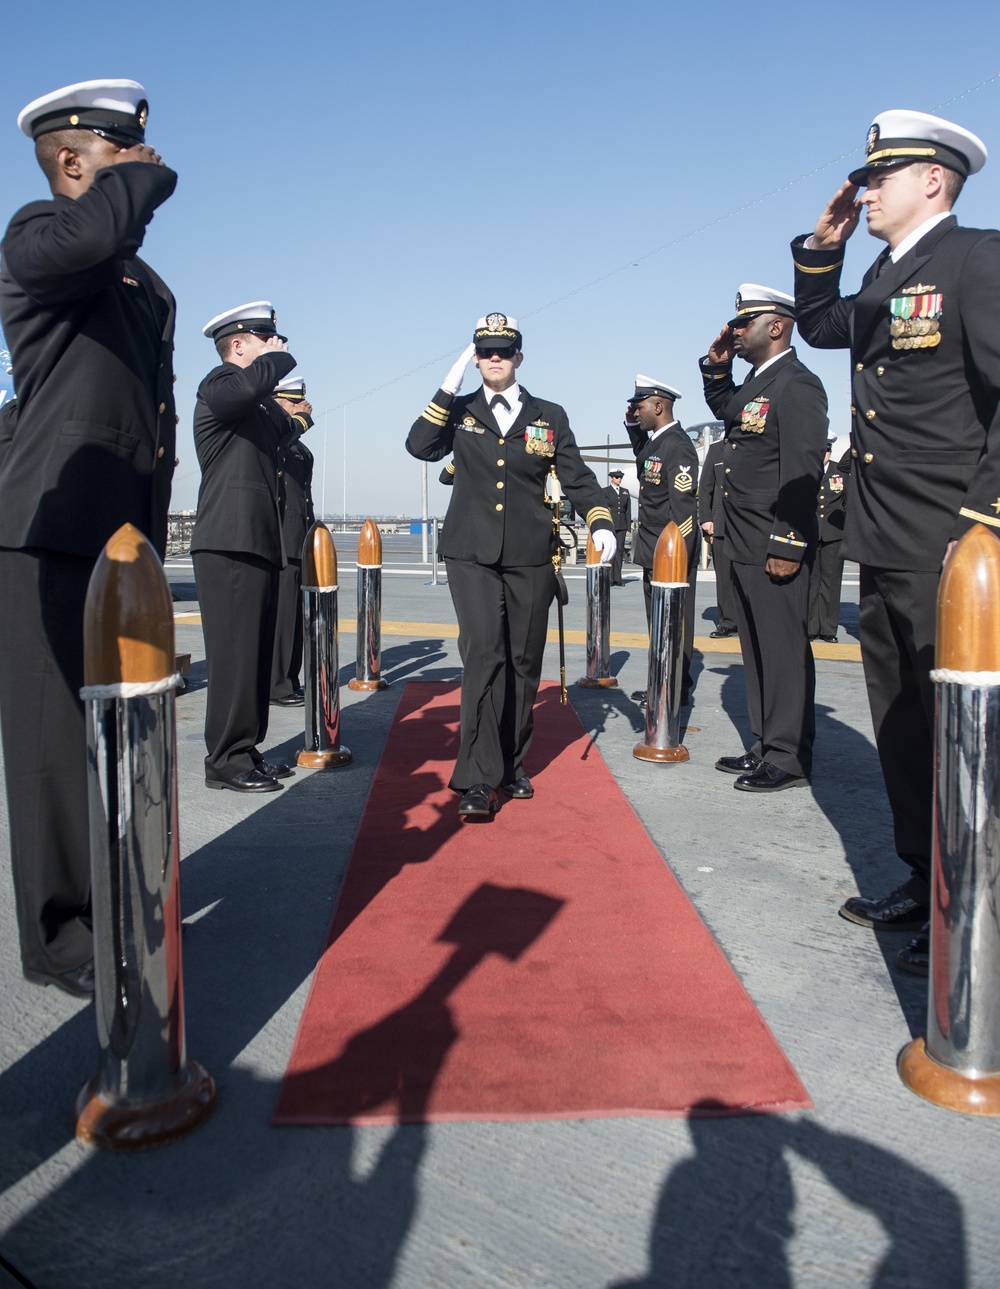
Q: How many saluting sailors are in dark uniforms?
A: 7